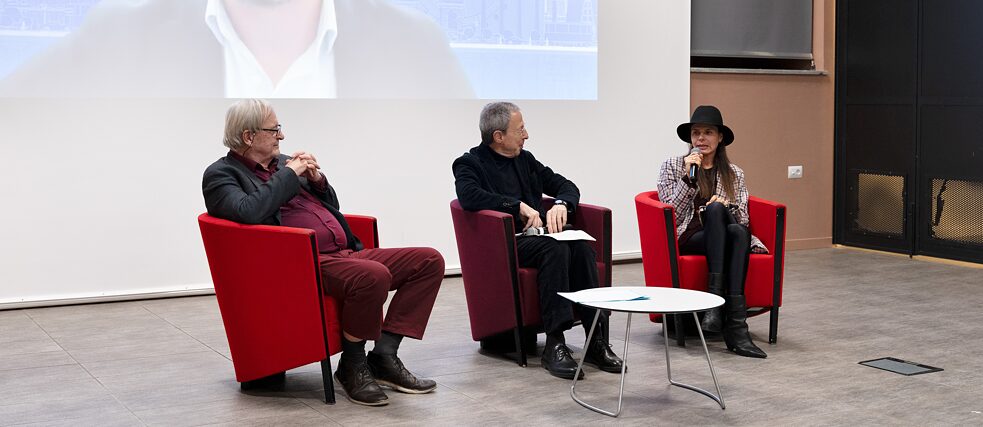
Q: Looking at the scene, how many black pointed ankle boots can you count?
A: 2